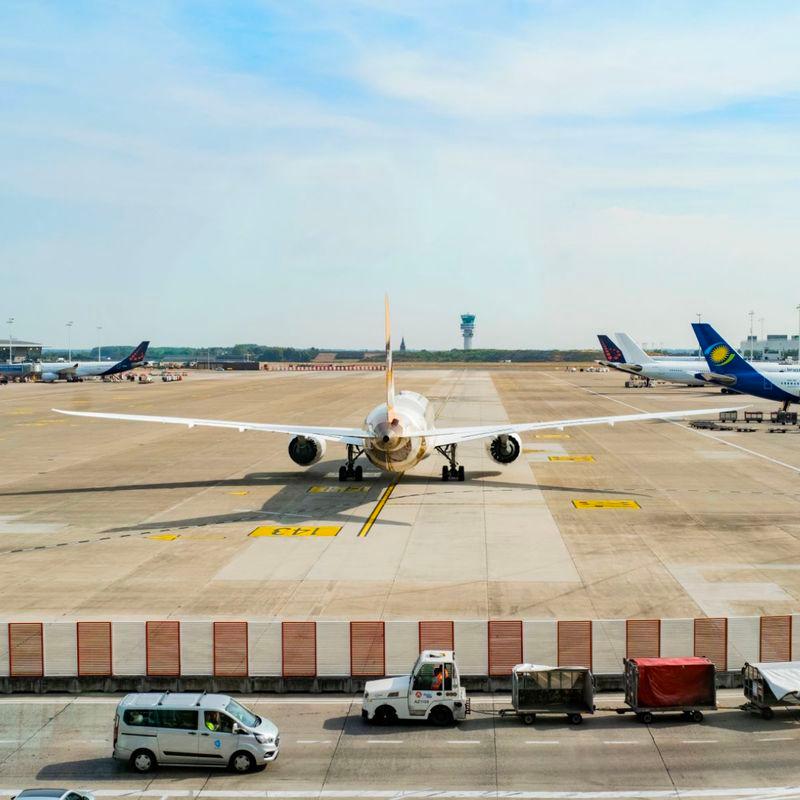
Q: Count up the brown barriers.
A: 12